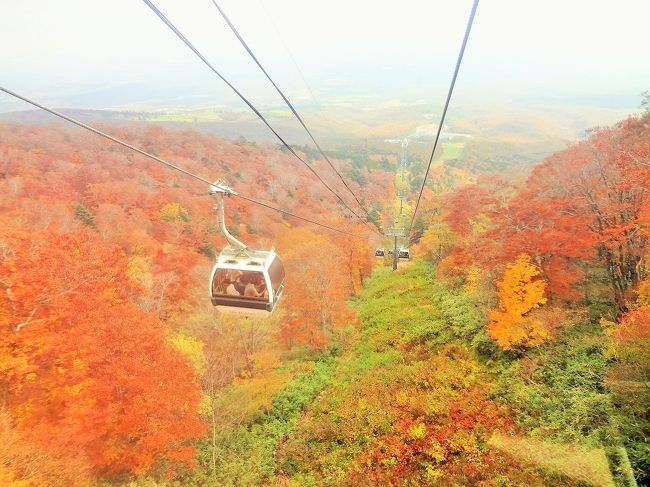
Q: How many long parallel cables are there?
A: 4